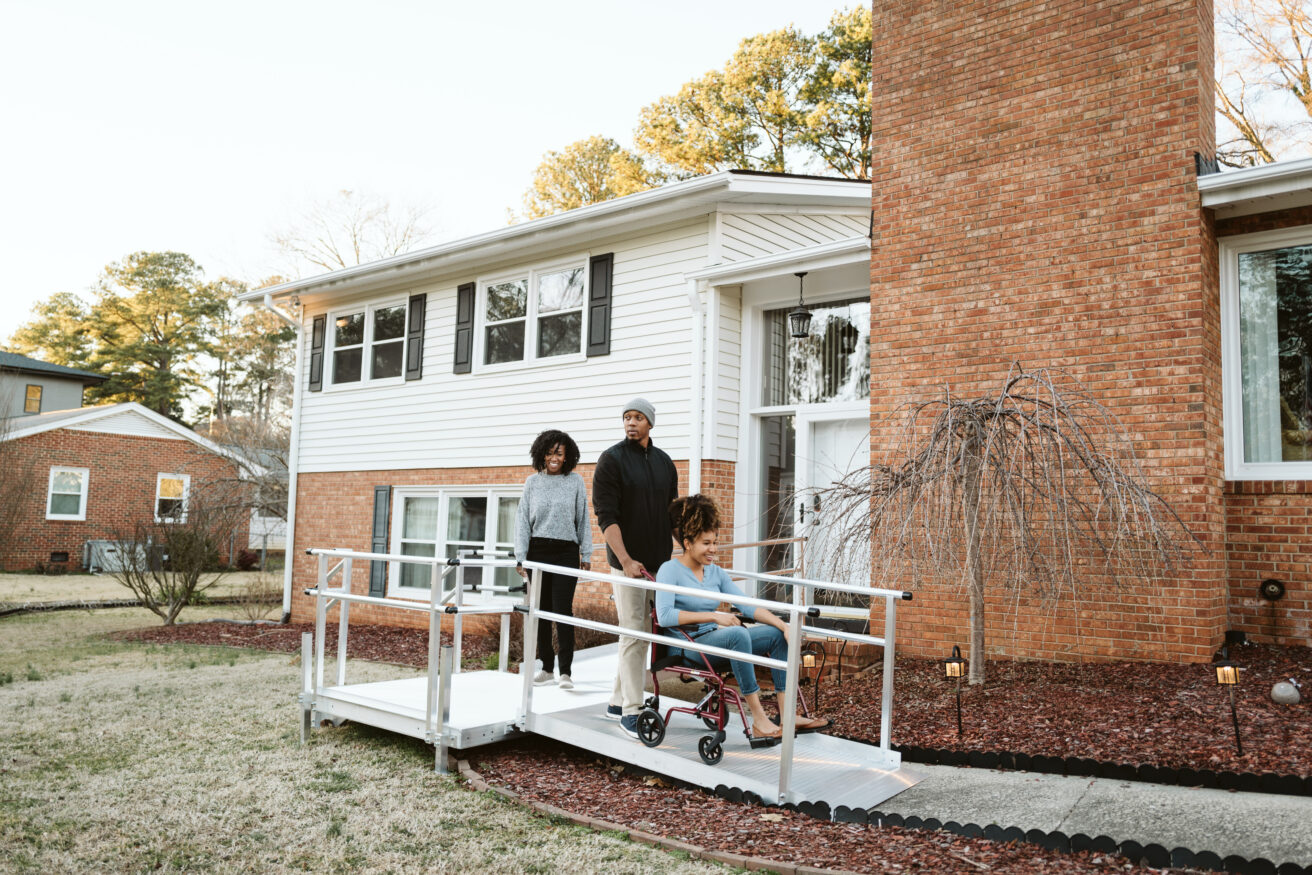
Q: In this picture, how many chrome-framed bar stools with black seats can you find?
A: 0